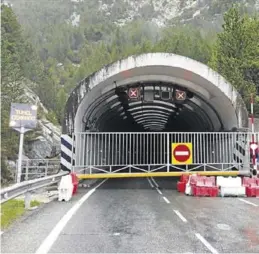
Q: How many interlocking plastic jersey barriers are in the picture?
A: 7